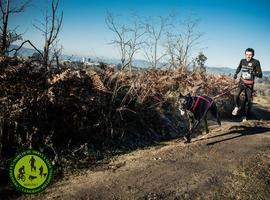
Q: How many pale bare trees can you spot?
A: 3